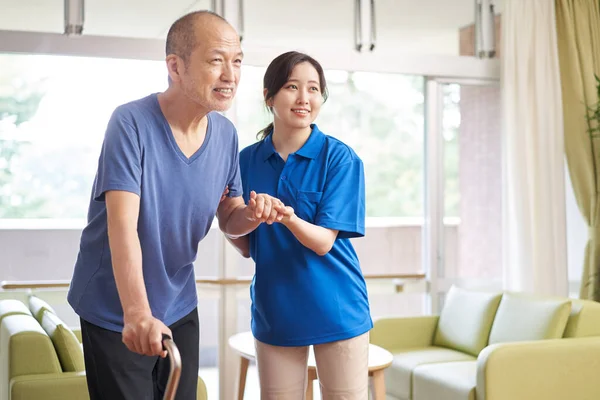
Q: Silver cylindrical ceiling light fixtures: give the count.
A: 4